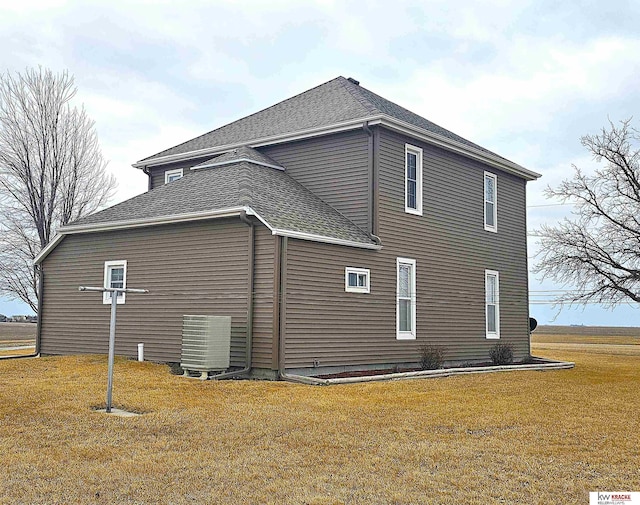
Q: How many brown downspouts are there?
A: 5